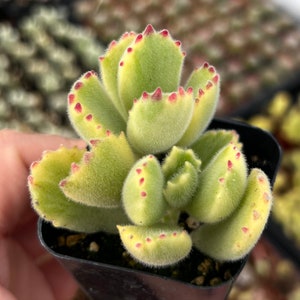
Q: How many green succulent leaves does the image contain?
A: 14